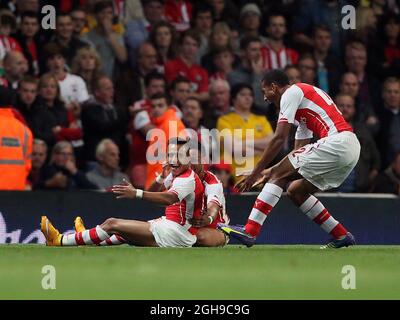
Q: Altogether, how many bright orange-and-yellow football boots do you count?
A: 2